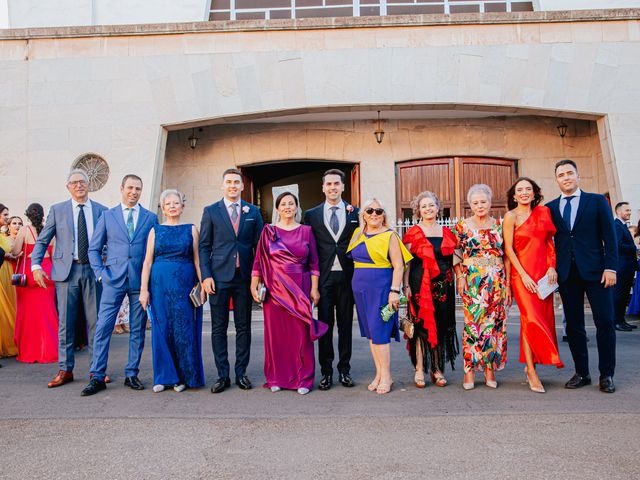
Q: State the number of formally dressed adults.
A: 11